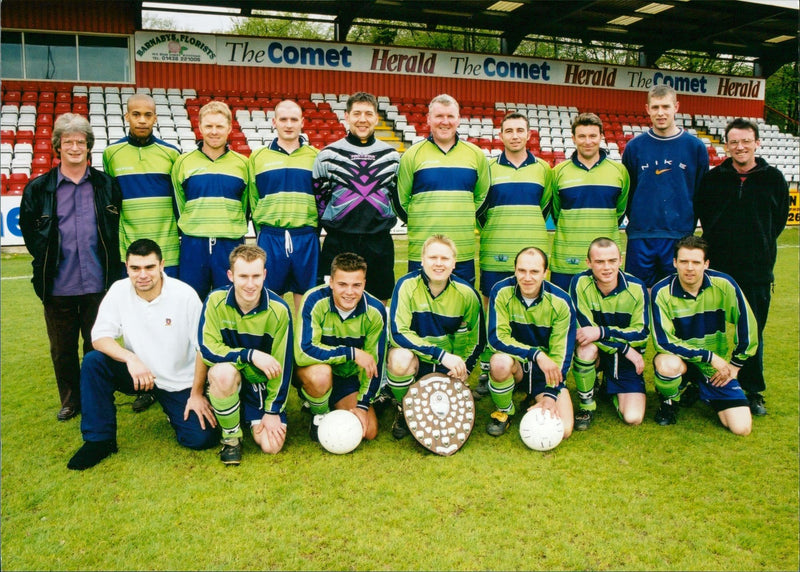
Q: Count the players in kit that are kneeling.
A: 6